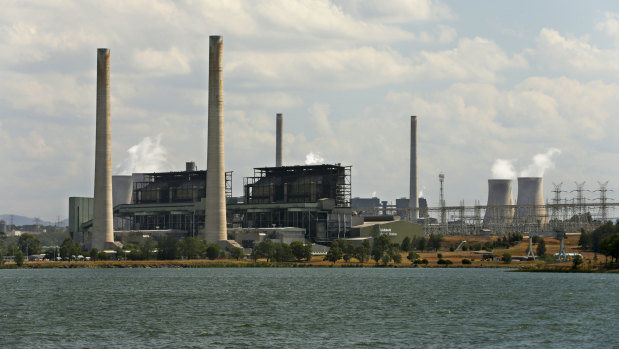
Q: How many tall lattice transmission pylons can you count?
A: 3